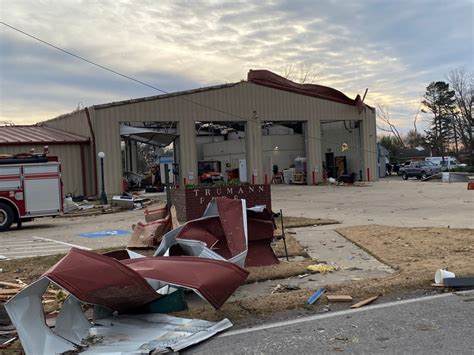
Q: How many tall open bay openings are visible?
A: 4